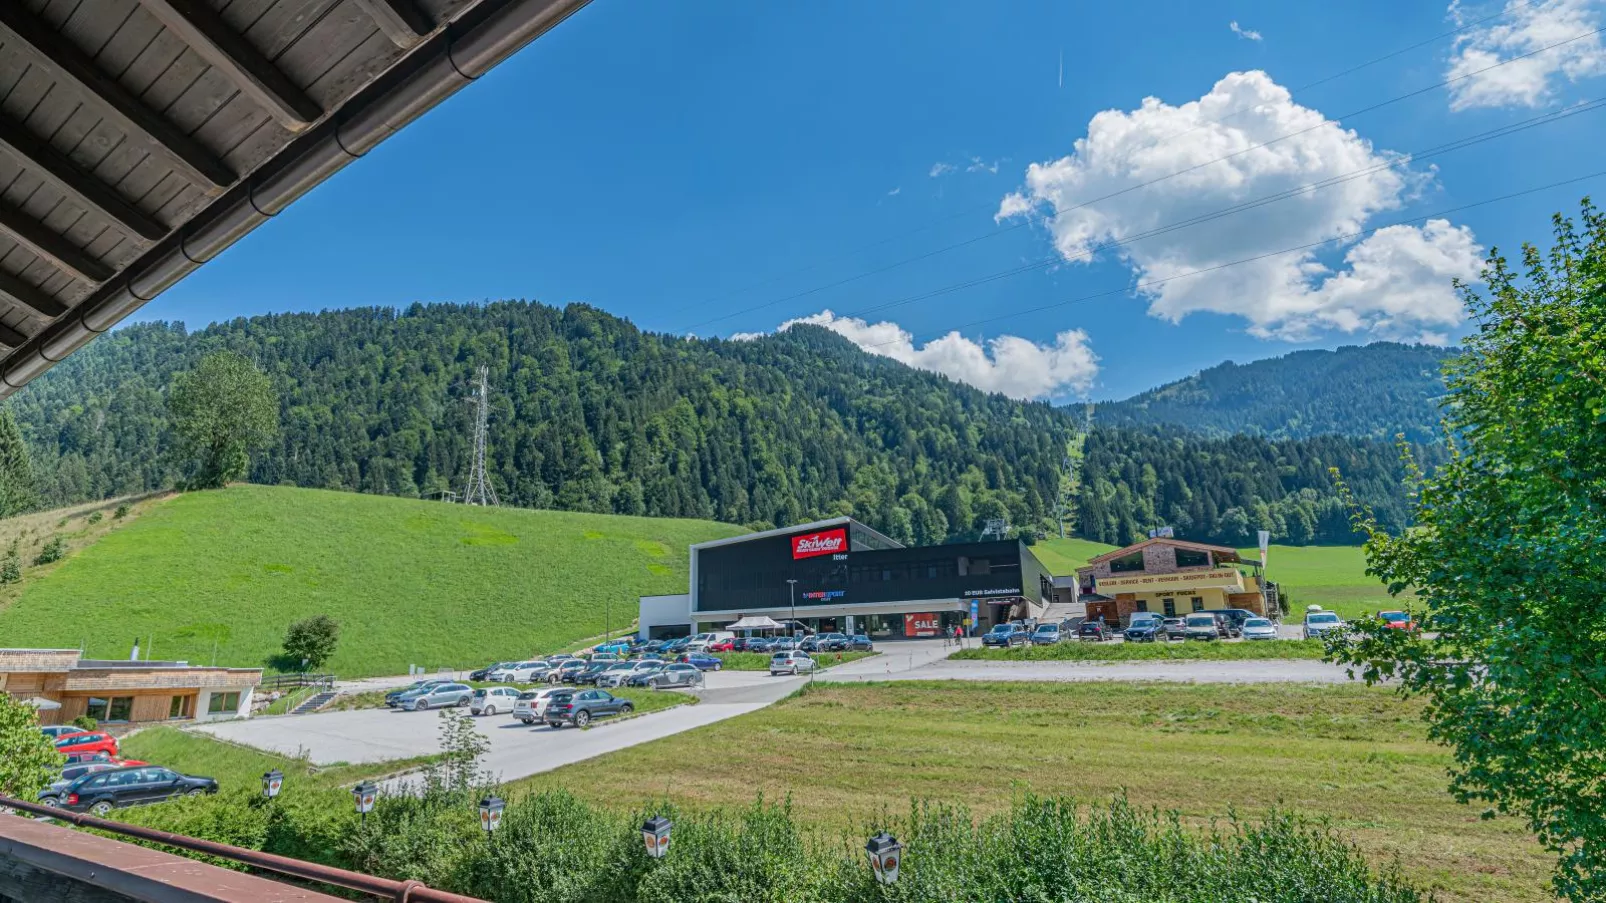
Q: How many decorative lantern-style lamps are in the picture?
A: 5